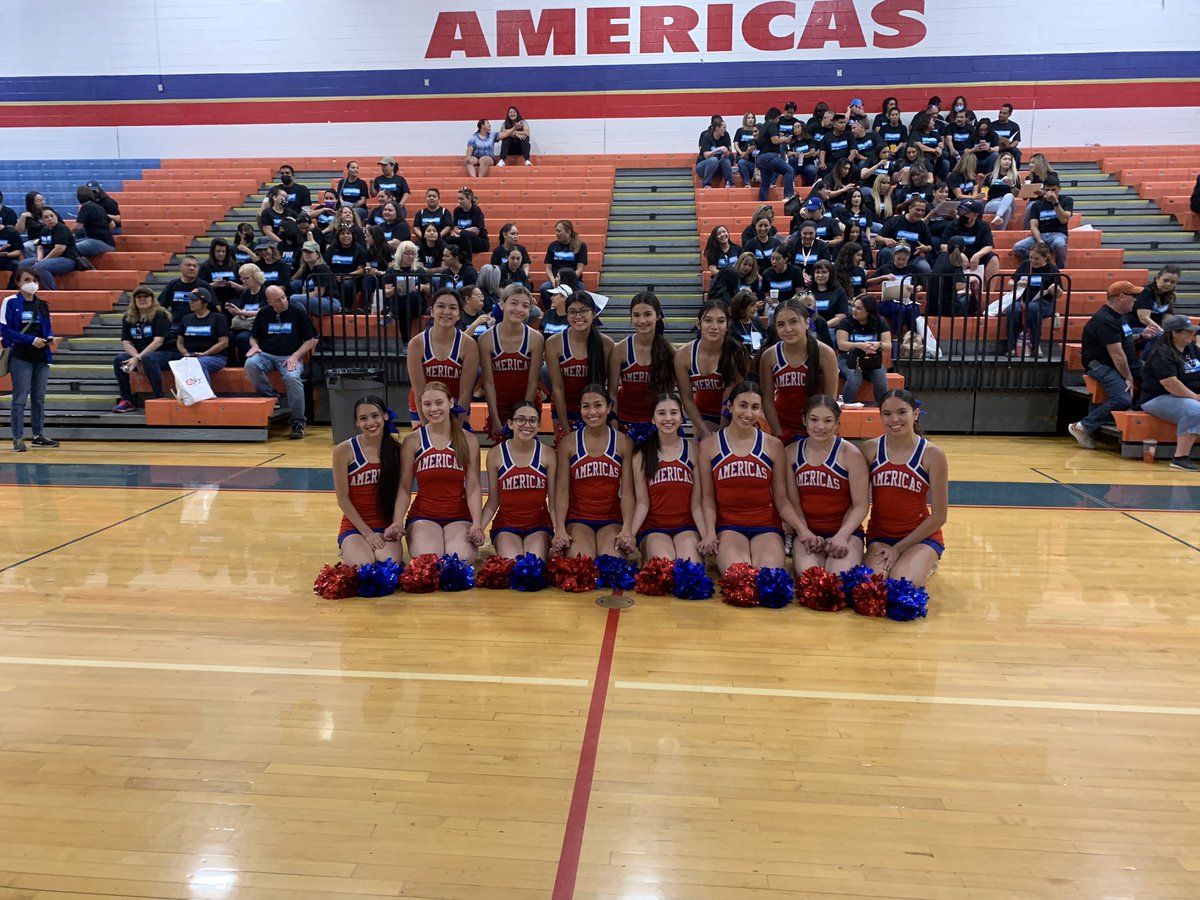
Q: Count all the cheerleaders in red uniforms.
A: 14